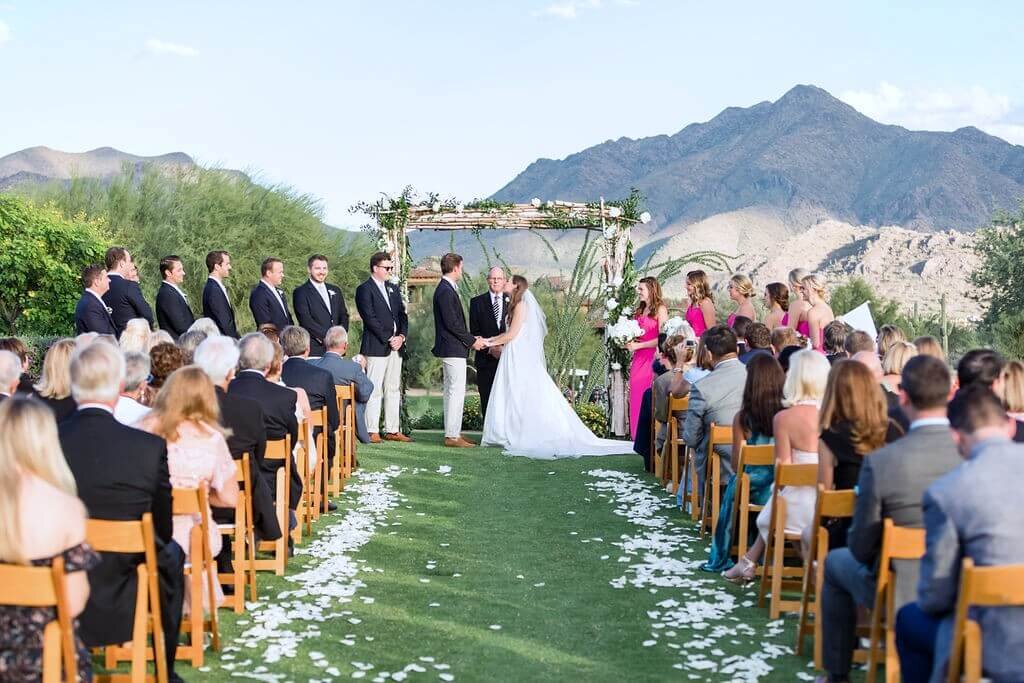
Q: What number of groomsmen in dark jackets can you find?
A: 7